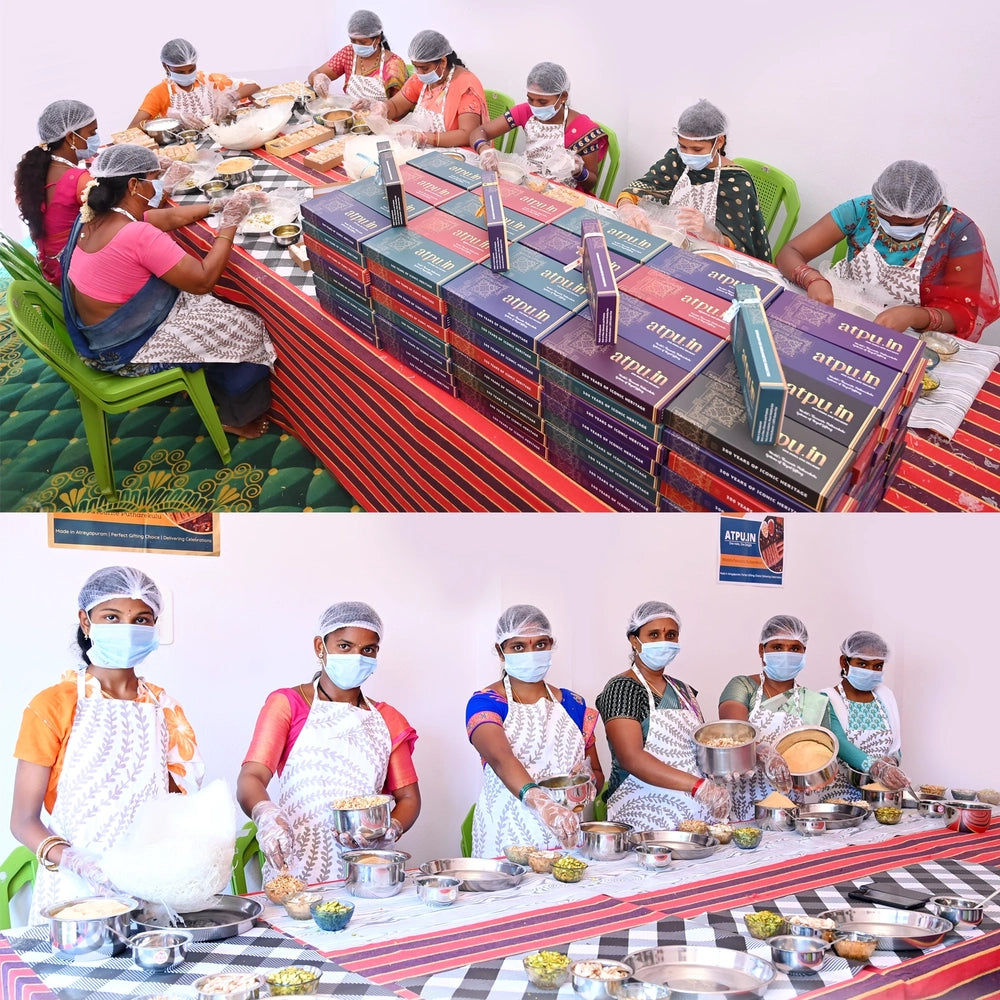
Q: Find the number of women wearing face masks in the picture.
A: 14